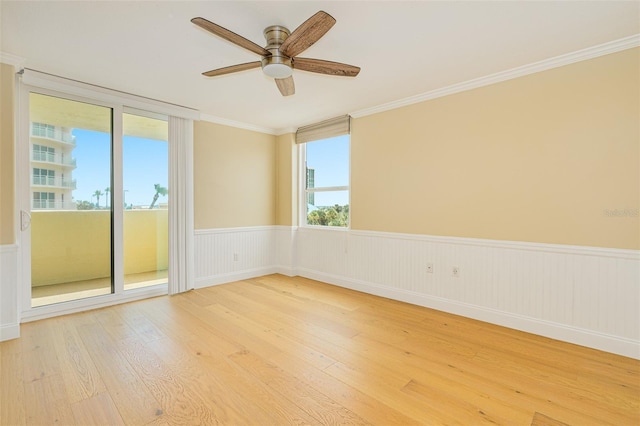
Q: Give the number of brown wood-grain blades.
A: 5